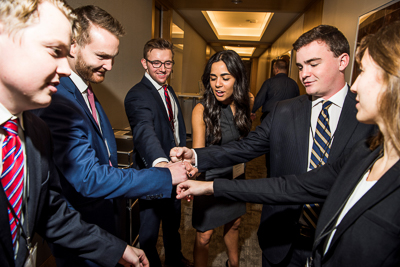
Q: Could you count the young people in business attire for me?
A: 6